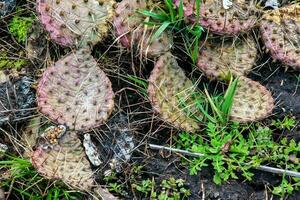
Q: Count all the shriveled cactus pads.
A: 9